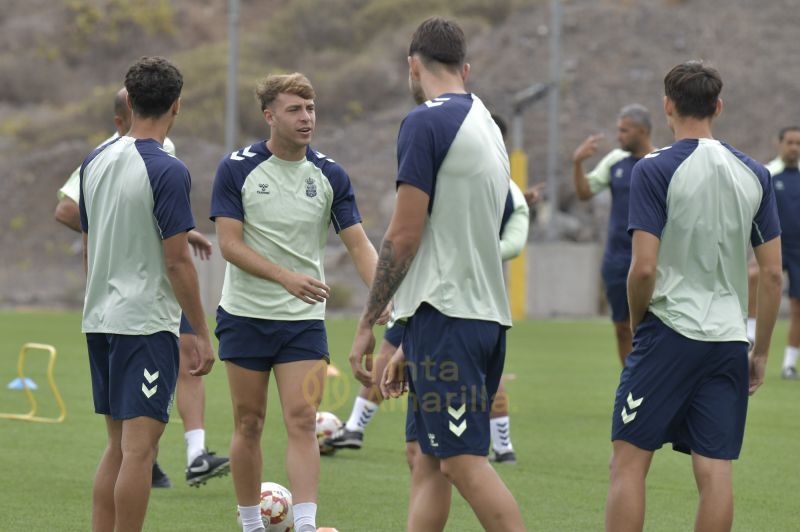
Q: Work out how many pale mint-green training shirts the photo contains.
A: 4